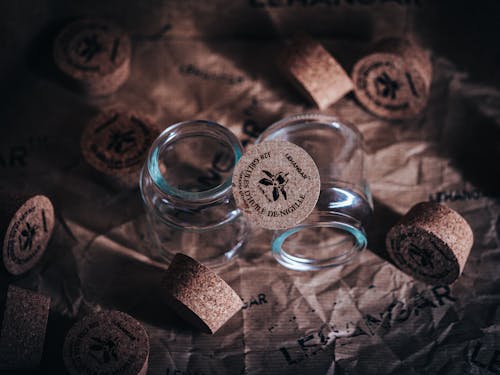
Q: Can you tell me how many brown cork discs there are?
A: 10